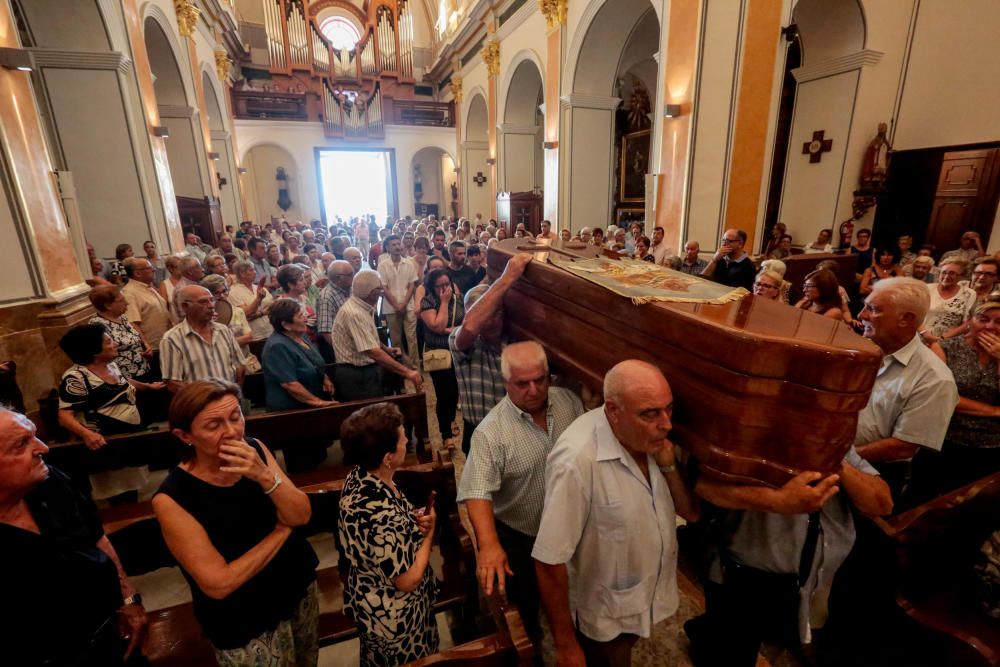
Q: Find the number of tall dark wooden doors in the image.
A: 1